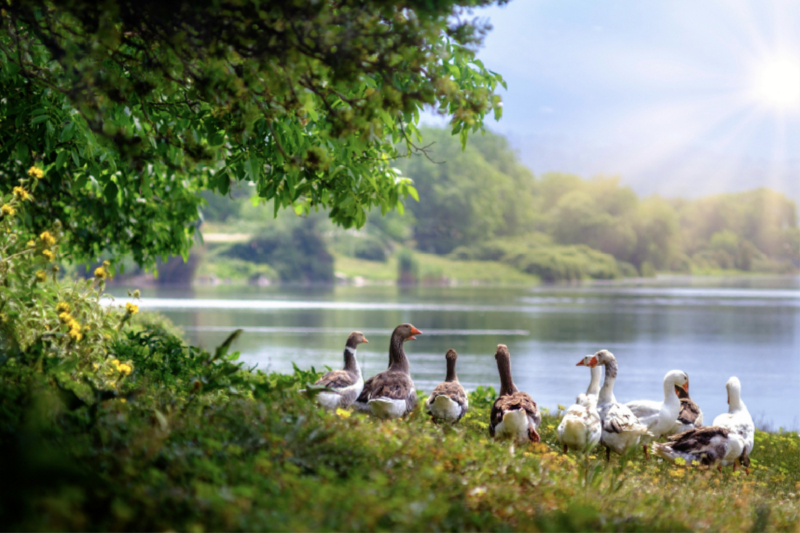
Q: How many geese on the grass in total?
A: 10